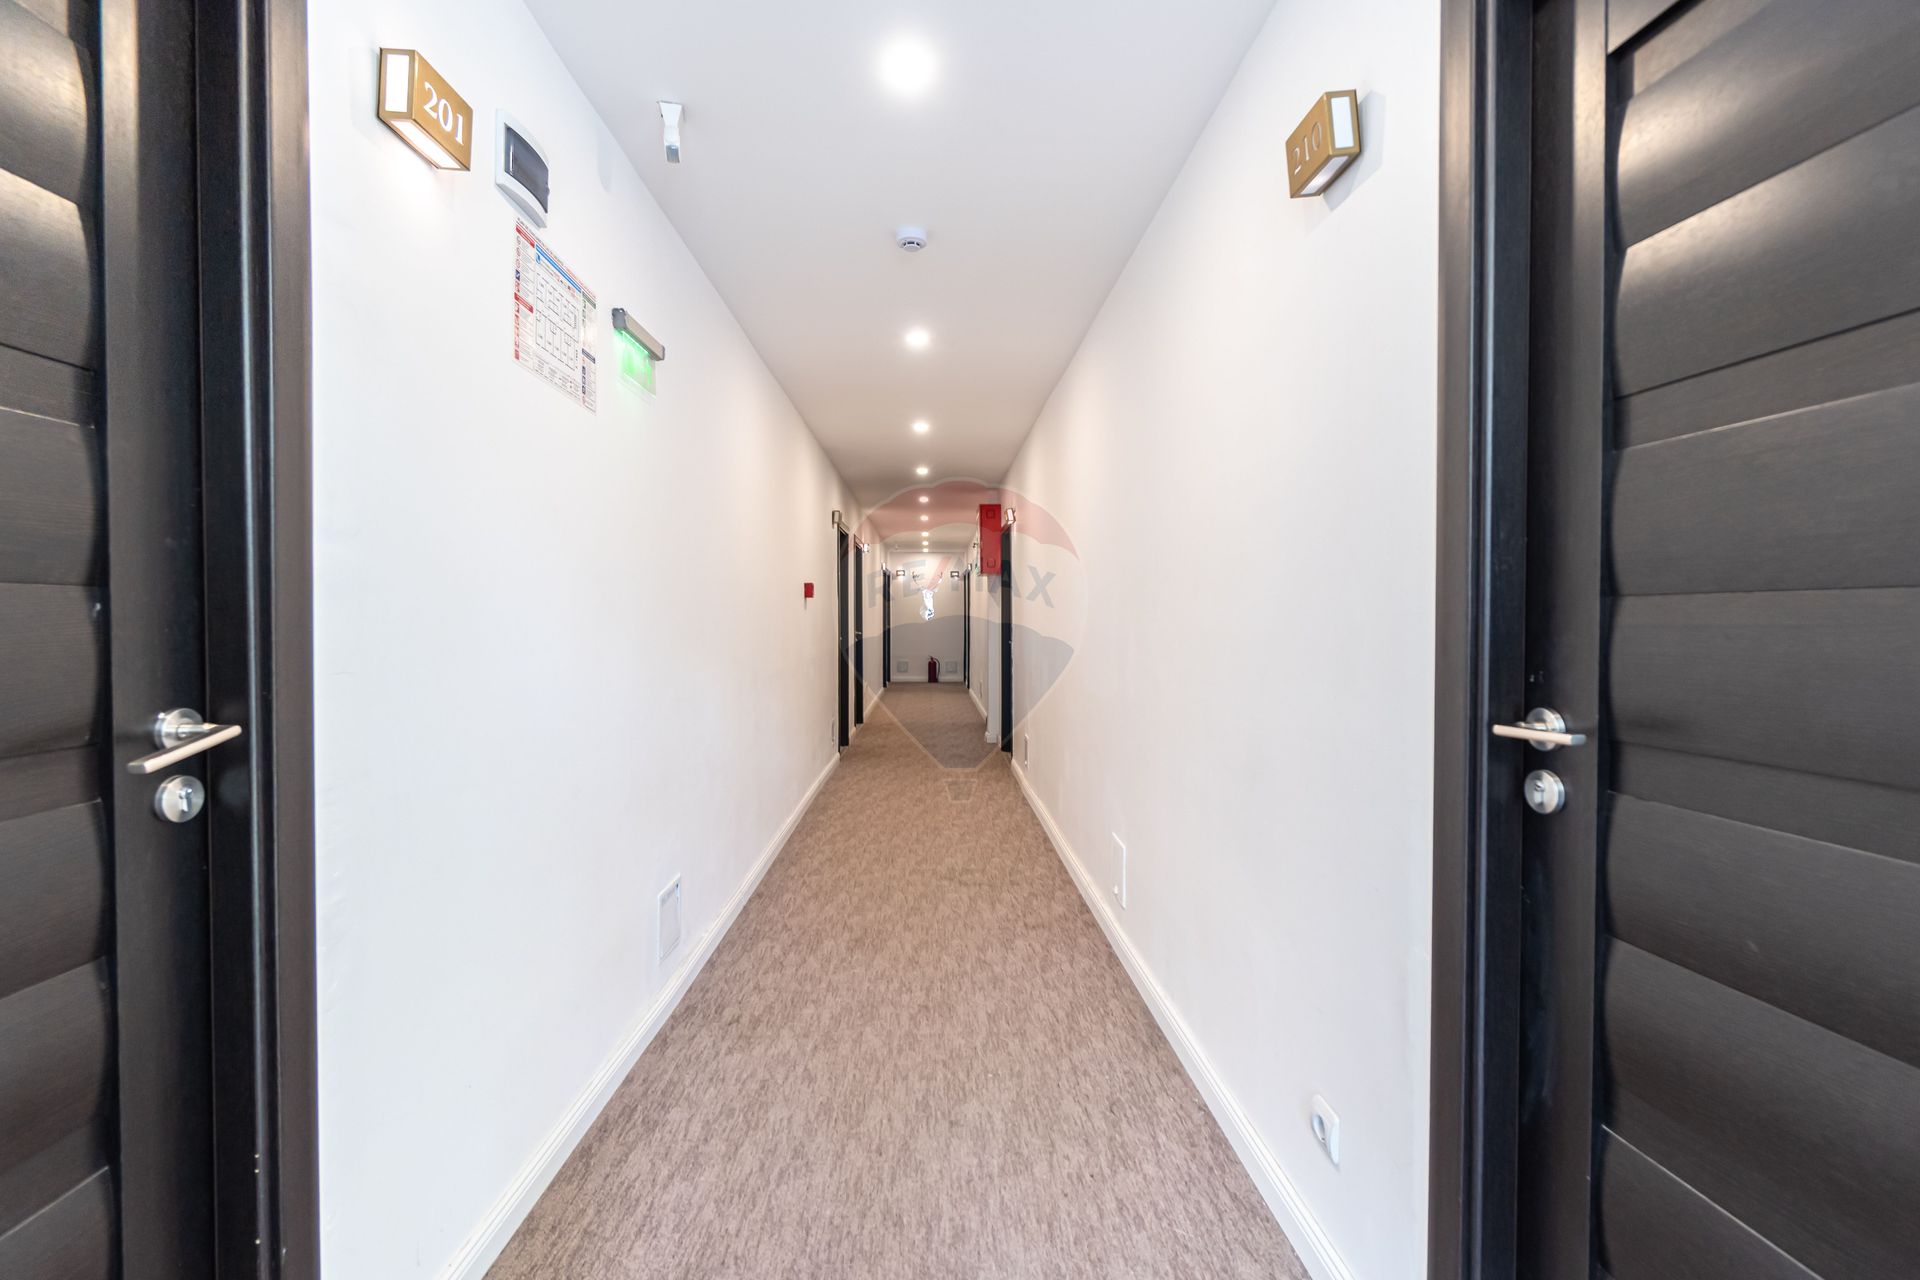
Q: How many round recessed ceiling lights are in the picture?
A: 9